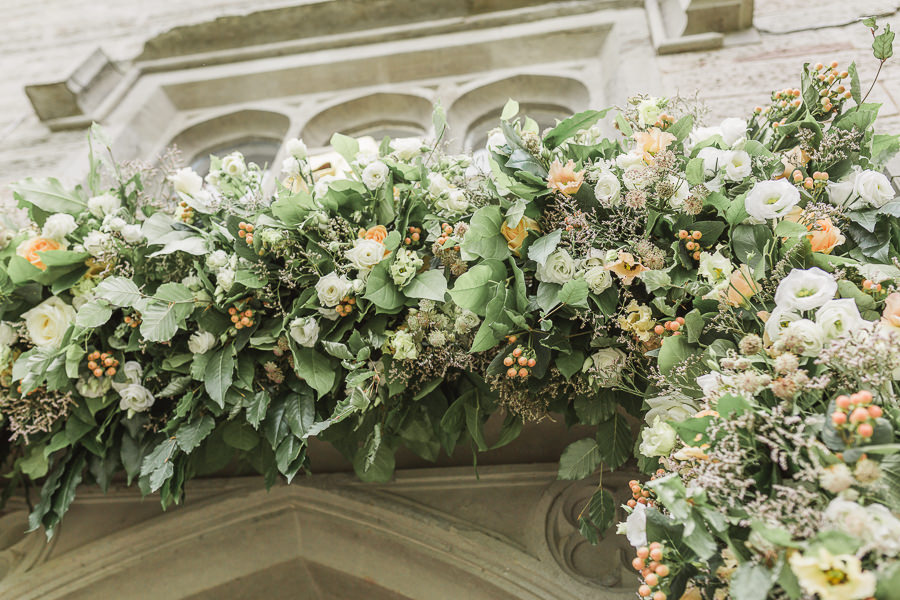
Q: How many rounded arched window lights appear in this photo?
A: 3